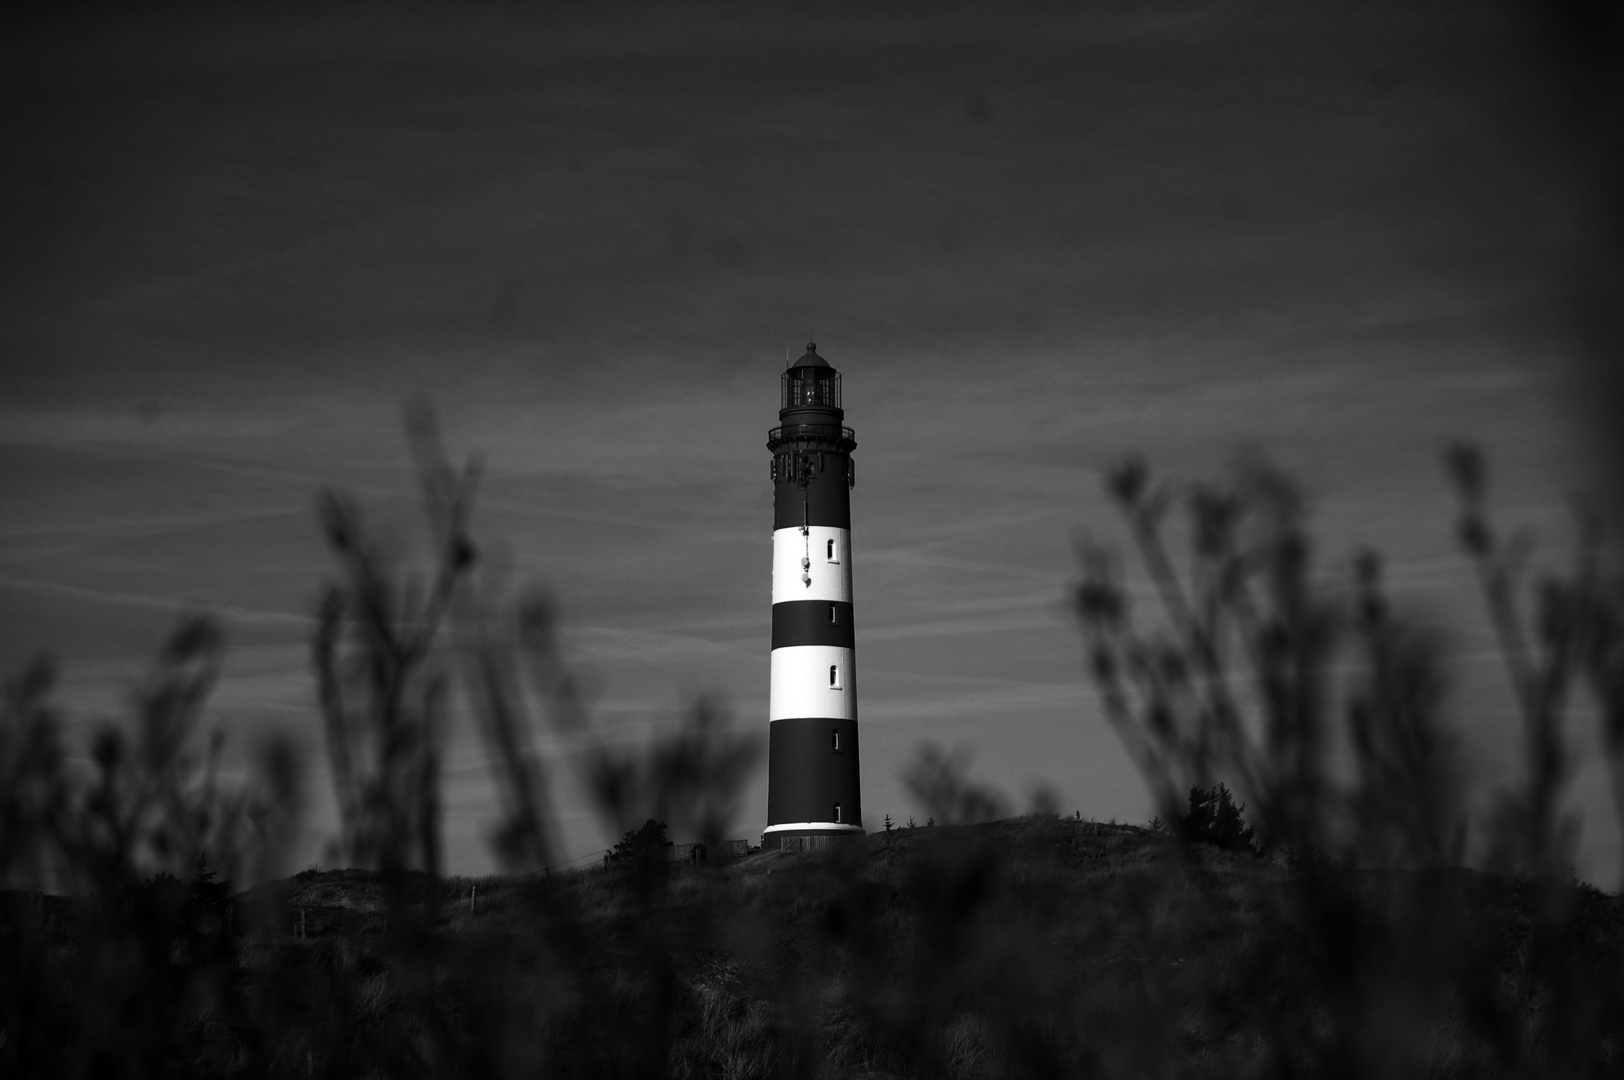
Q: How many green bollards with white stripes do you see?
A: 0